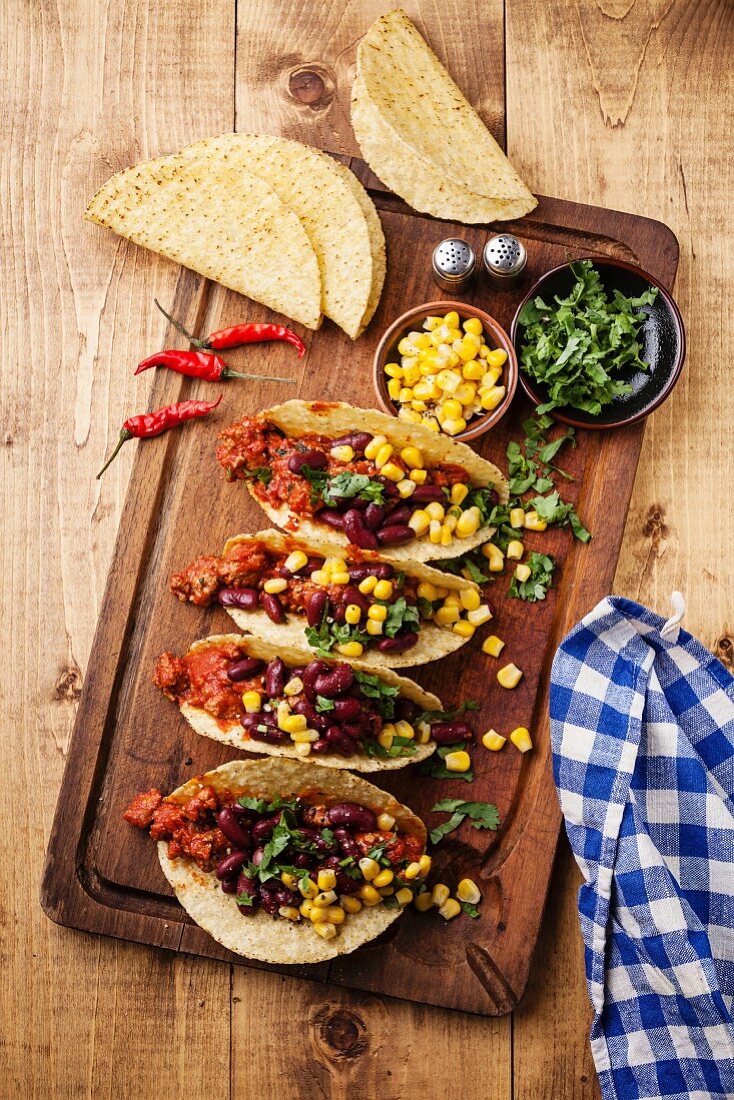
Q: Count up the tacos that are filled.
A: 4